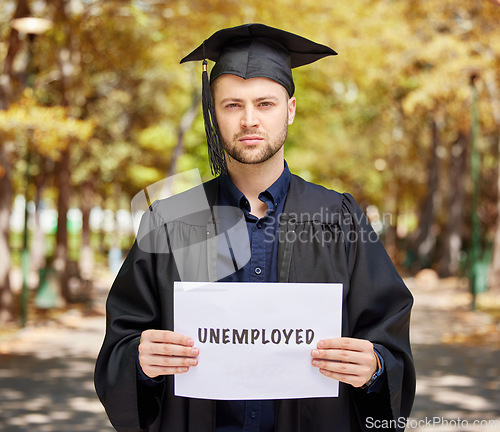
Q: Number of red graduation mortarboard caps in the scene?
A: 0